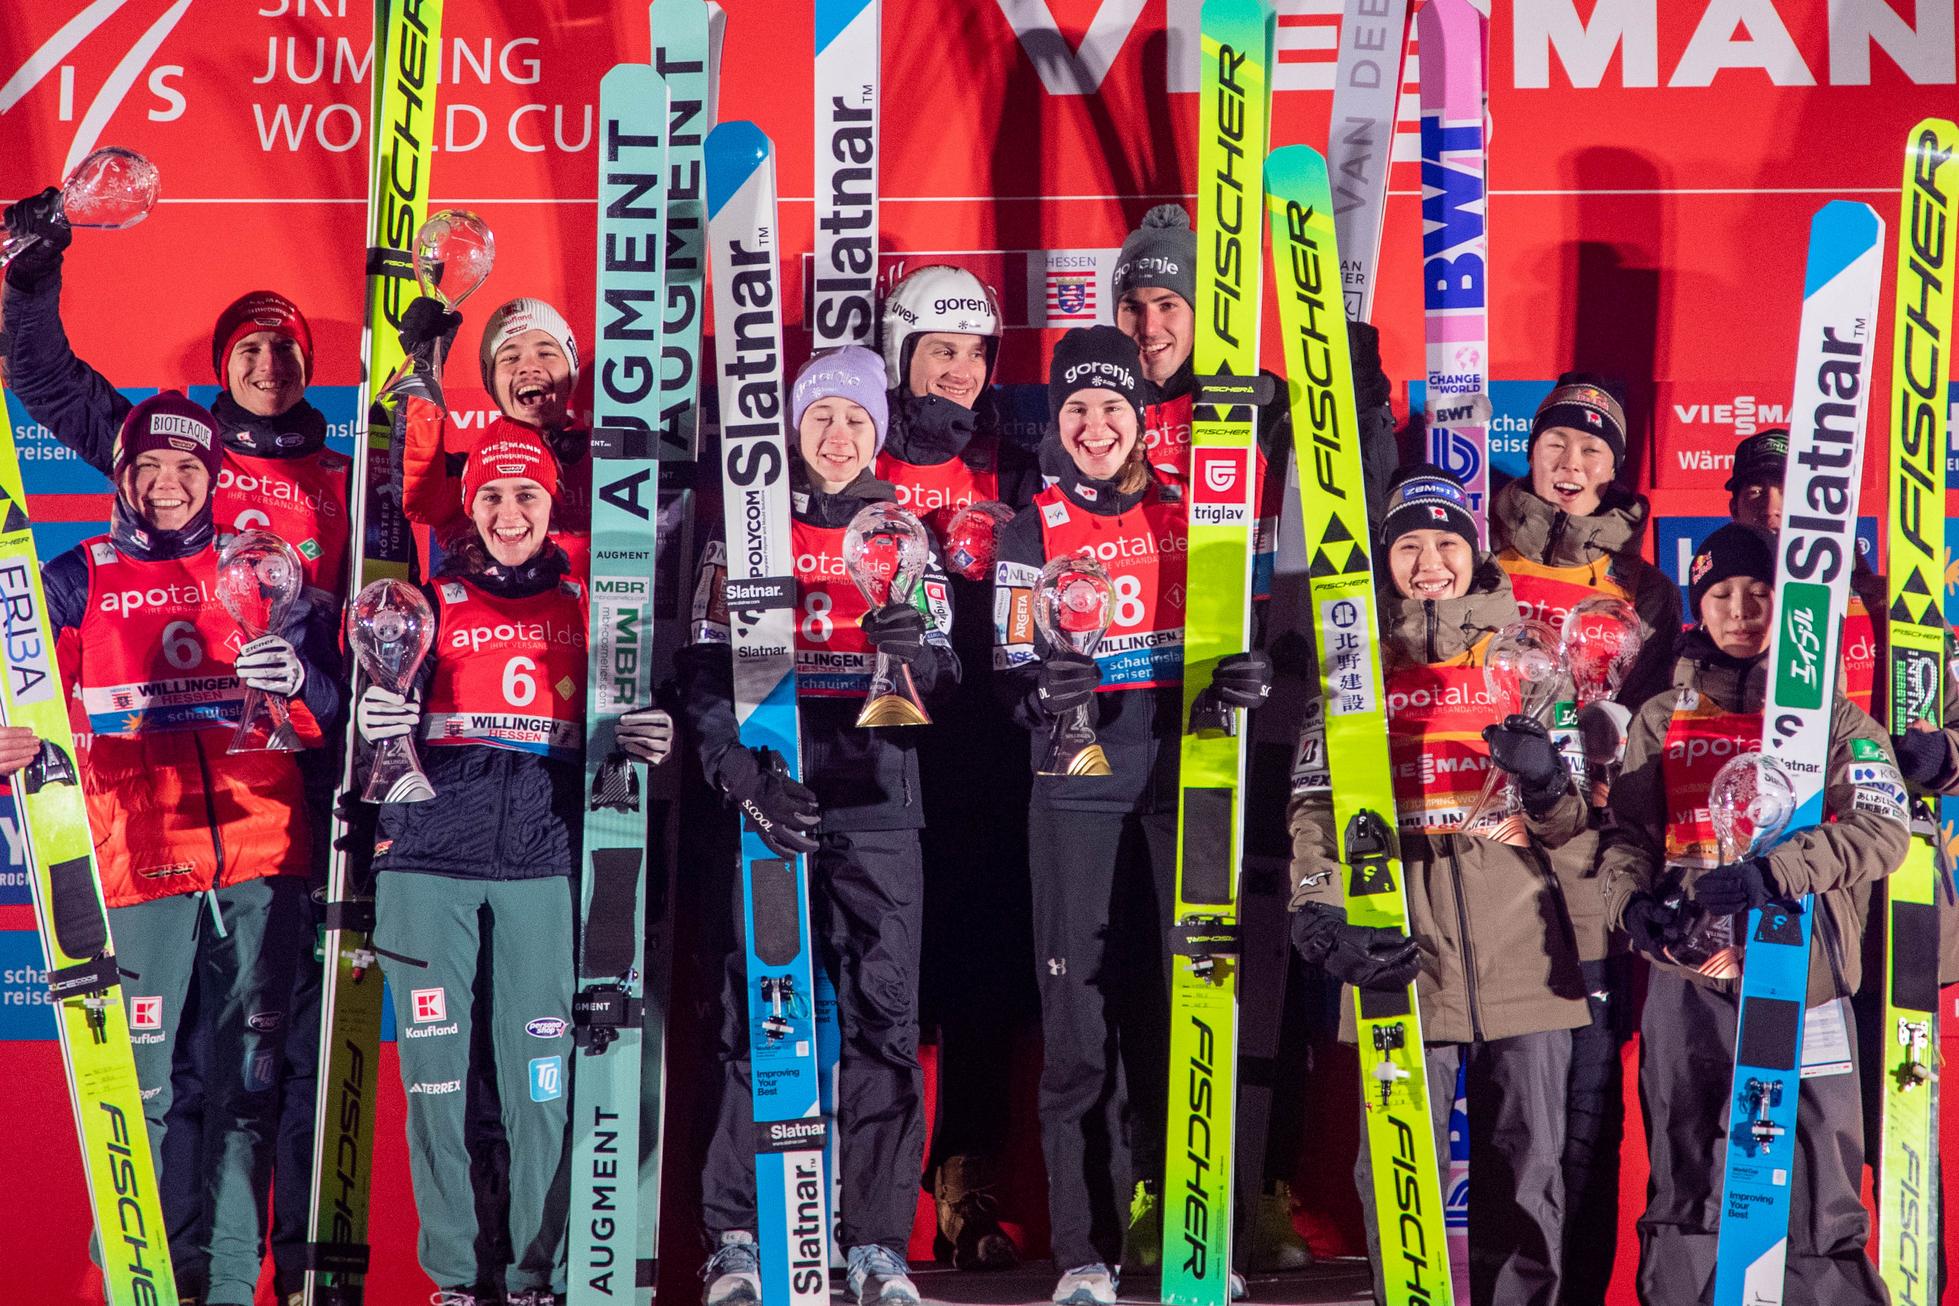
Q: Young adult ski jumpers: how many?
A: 12